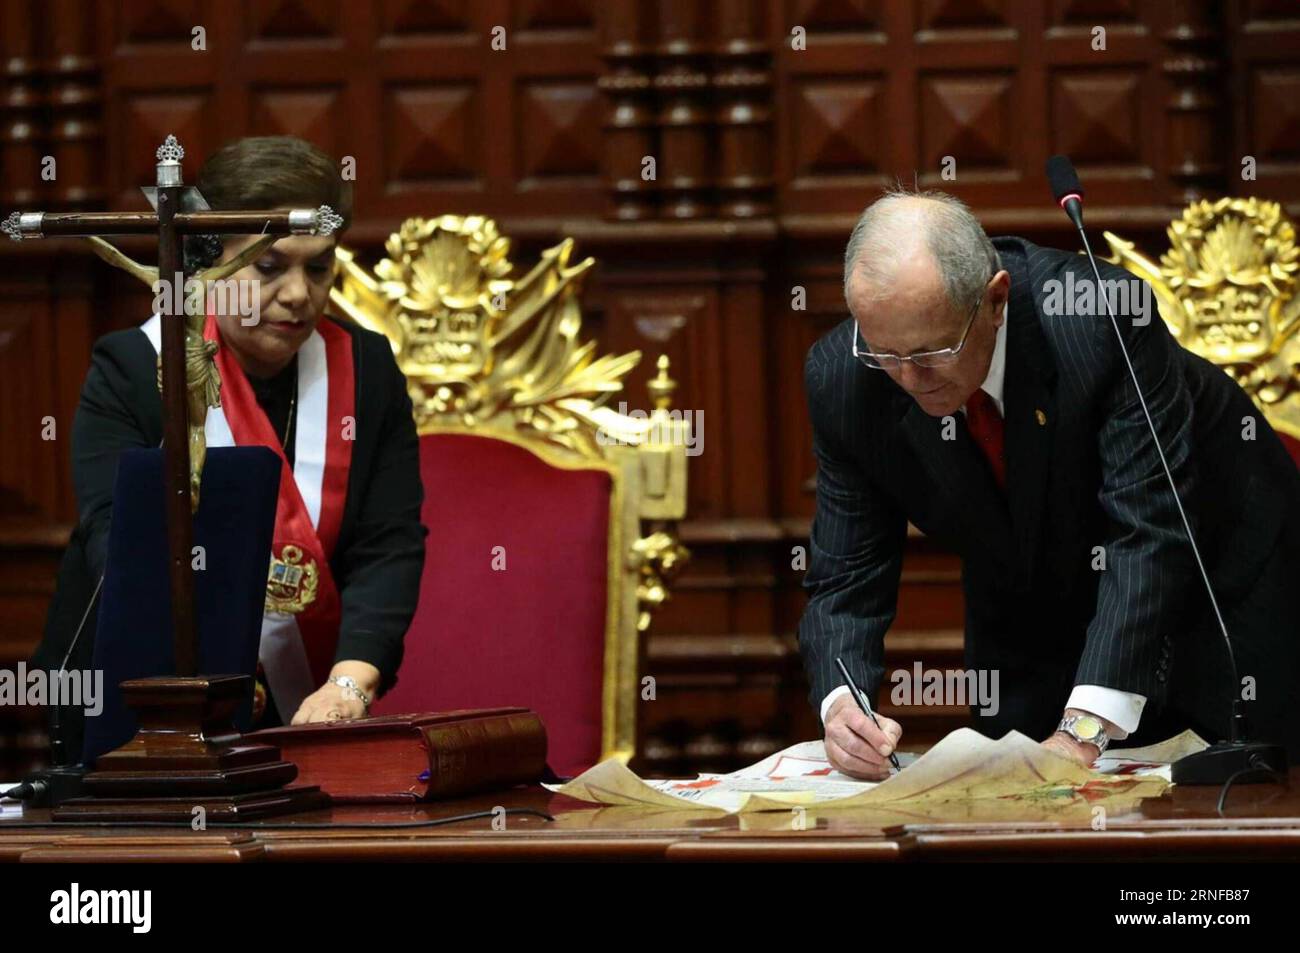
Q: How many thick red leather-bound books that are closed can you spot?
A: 1